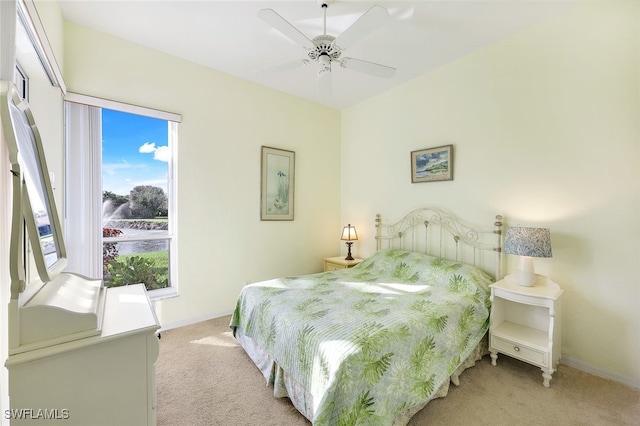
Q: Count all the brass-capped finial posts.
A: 2